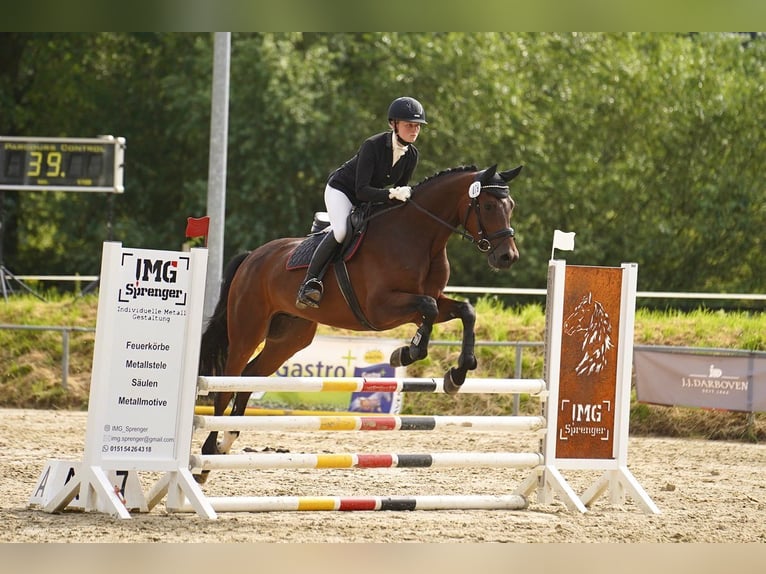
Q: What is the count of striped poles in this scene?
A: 4